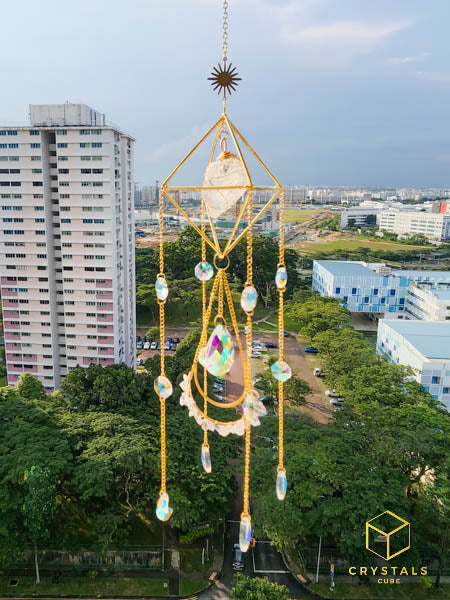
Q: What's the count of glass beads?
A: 13